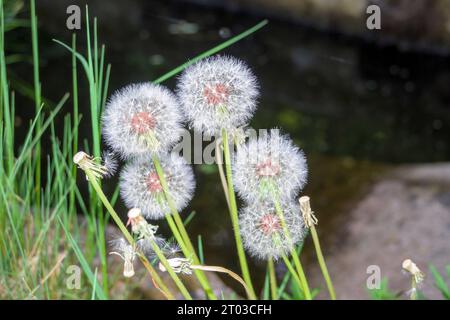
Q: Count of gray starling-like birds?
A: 0